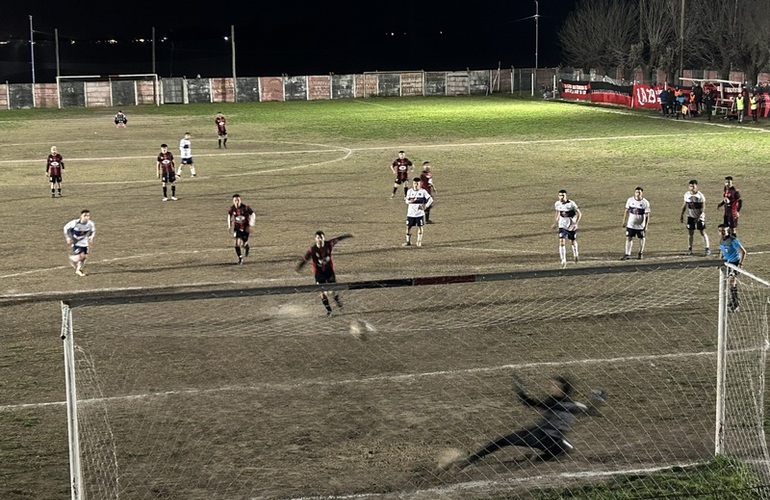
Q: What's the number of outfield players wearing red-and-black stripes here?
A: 8